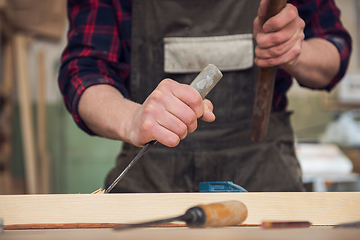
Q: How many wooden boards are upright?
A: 2